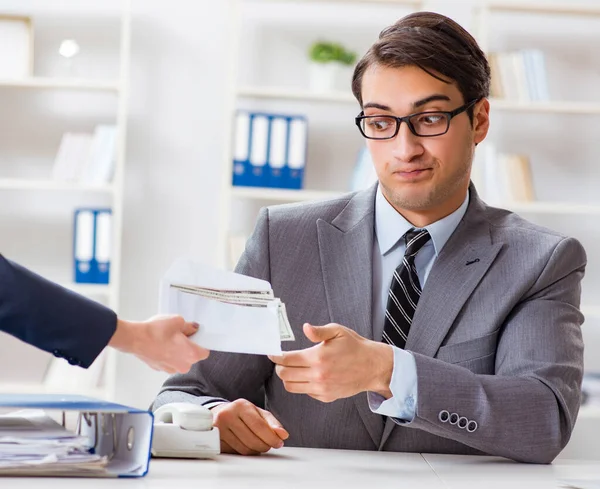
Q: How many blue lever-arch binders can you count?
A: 7